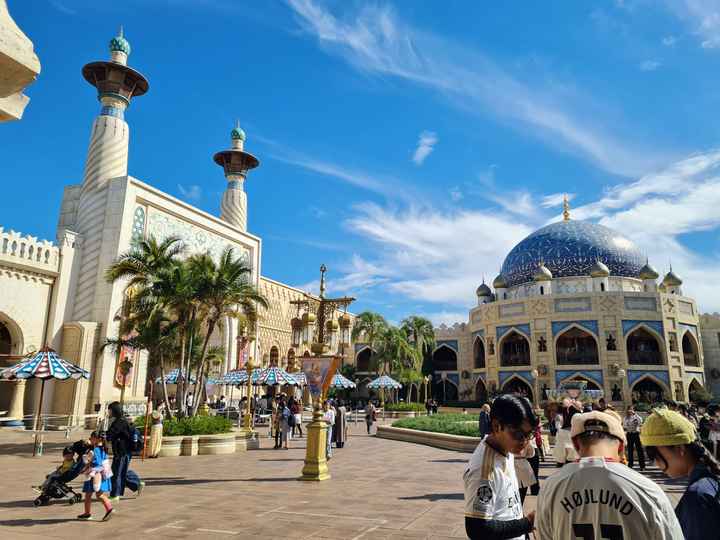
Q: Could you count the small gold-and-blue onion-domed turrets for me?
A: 6